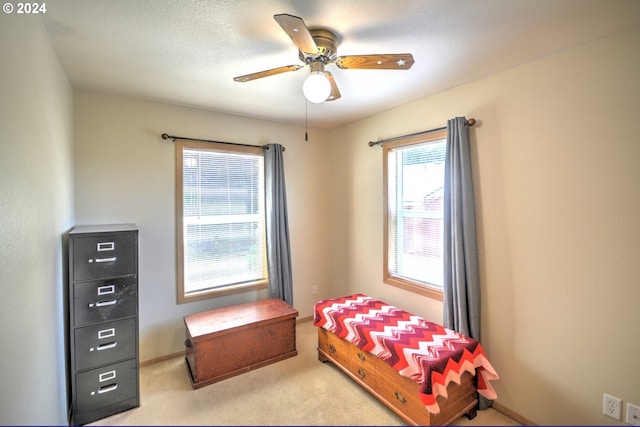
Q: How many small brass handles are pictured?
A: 4